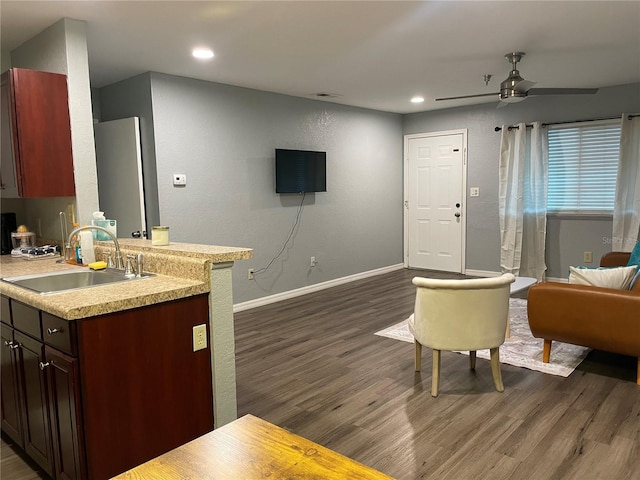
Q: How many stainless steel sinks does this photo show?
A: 1